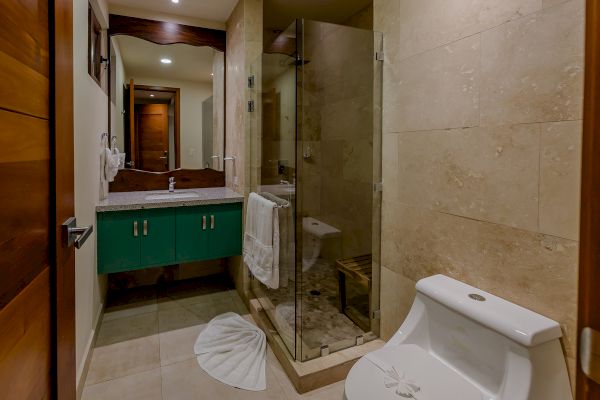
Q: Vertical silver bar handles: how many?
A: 4